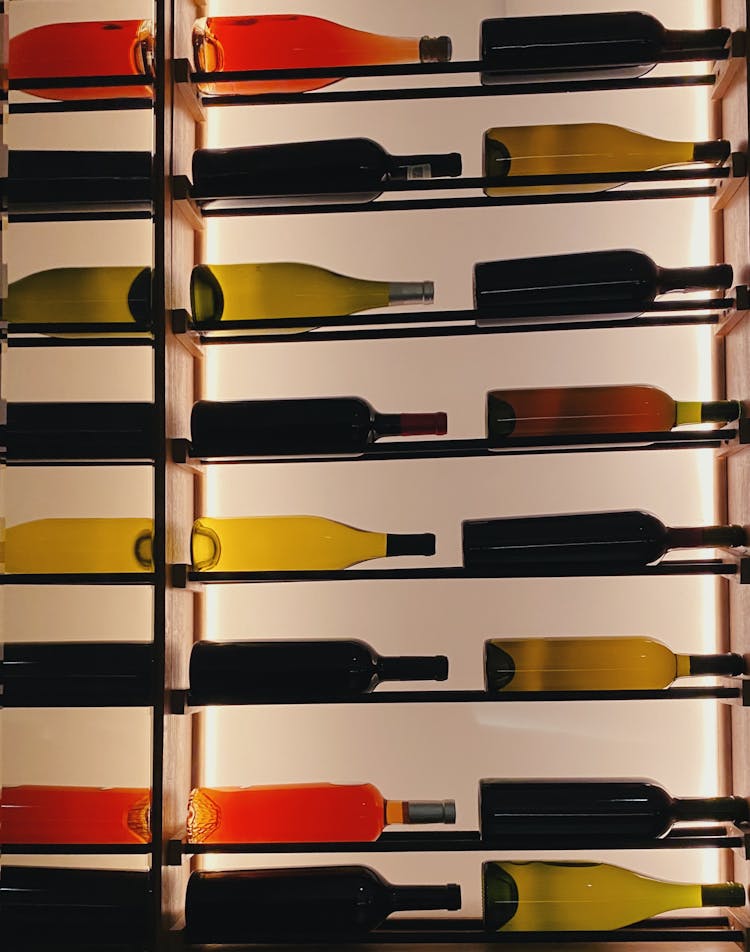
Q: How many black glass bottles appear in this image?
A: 12